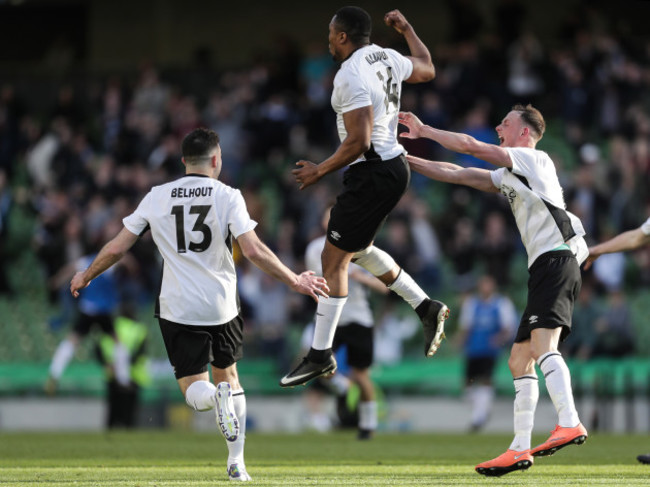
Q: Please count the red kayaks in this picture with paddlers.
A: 0